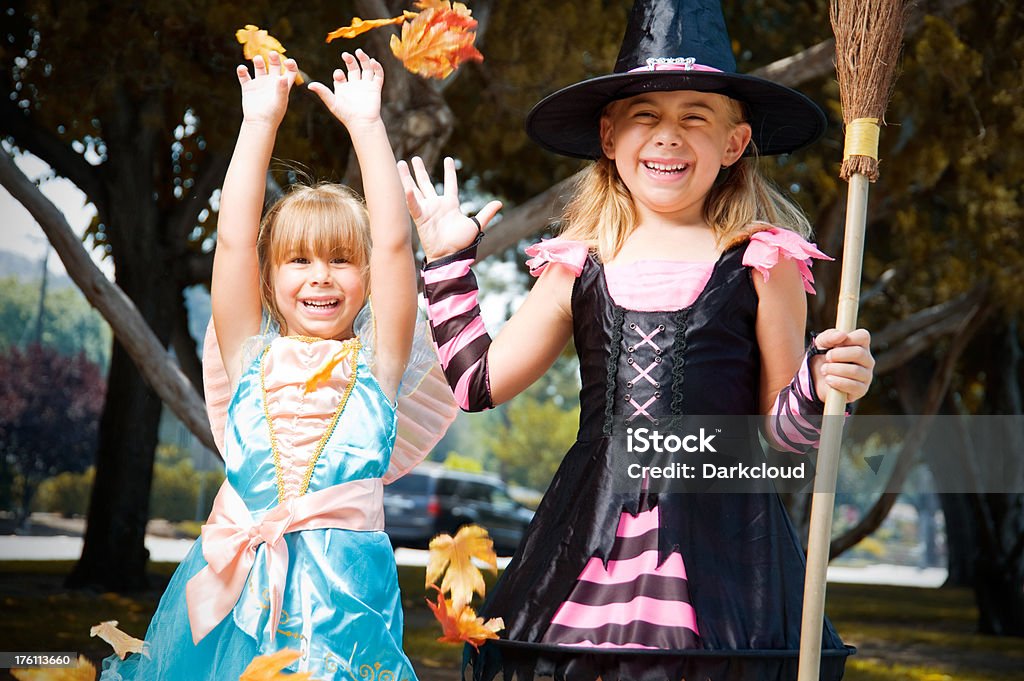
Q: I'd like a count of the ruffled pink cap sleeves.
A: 2